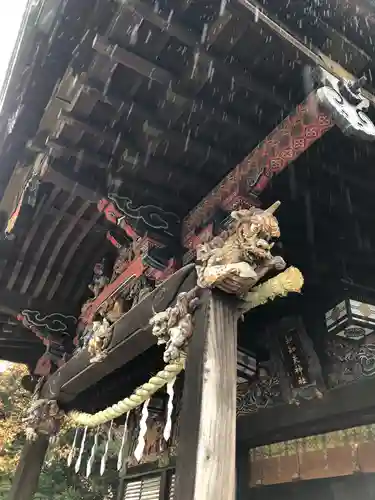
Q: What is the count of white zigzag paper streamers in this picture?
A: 7